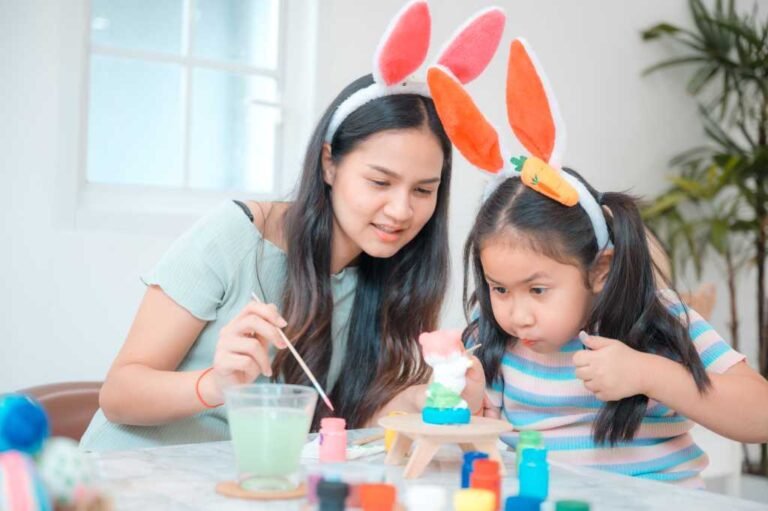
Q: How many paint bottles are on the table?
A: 12